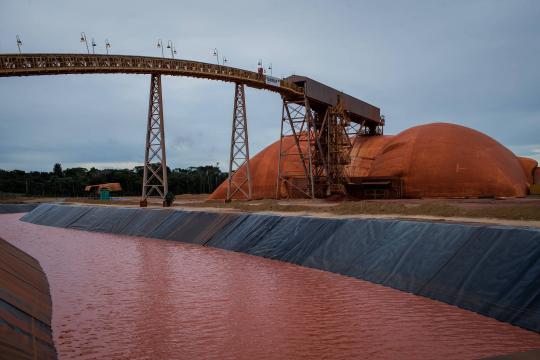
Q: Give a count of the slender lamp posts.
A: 11